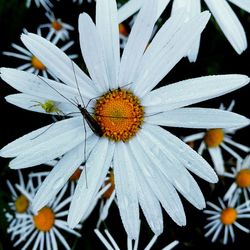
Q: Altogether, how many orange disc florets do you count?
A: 11